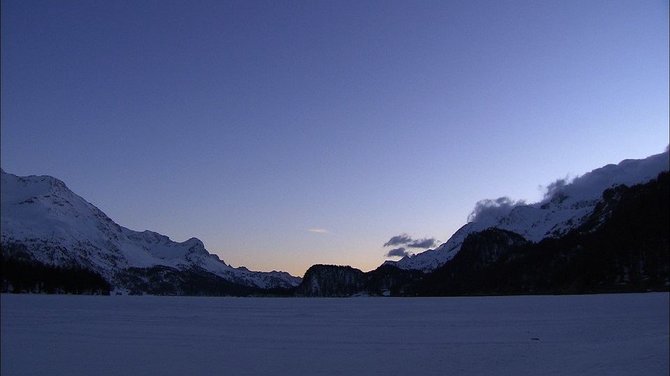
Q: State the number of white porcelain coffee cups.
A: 0